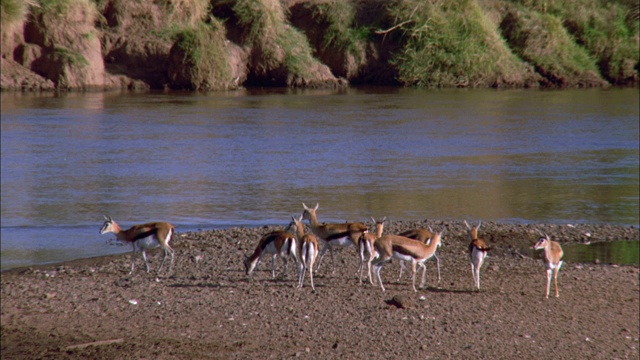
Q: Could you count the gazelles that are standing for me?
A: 9